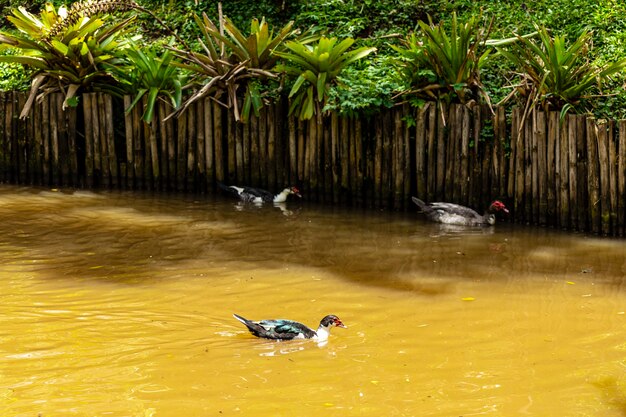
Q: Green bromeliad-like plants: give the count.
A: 6